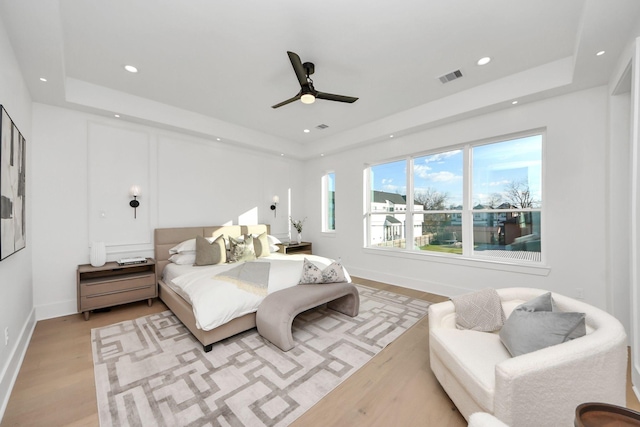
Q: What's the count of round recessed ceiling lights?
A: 11